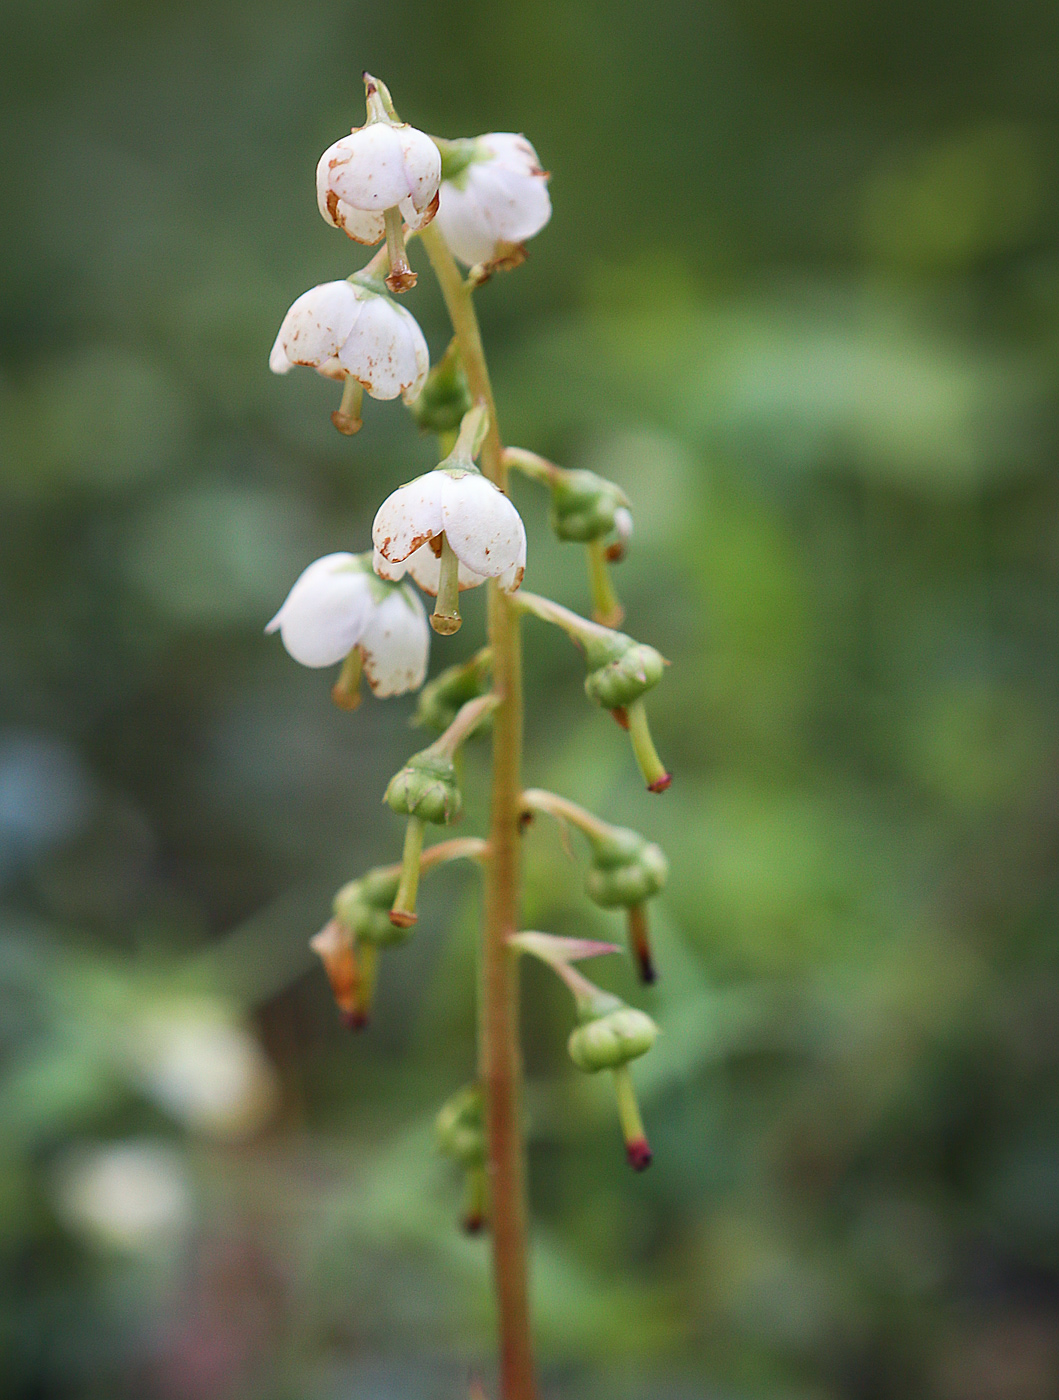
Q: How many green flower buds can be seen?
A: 9